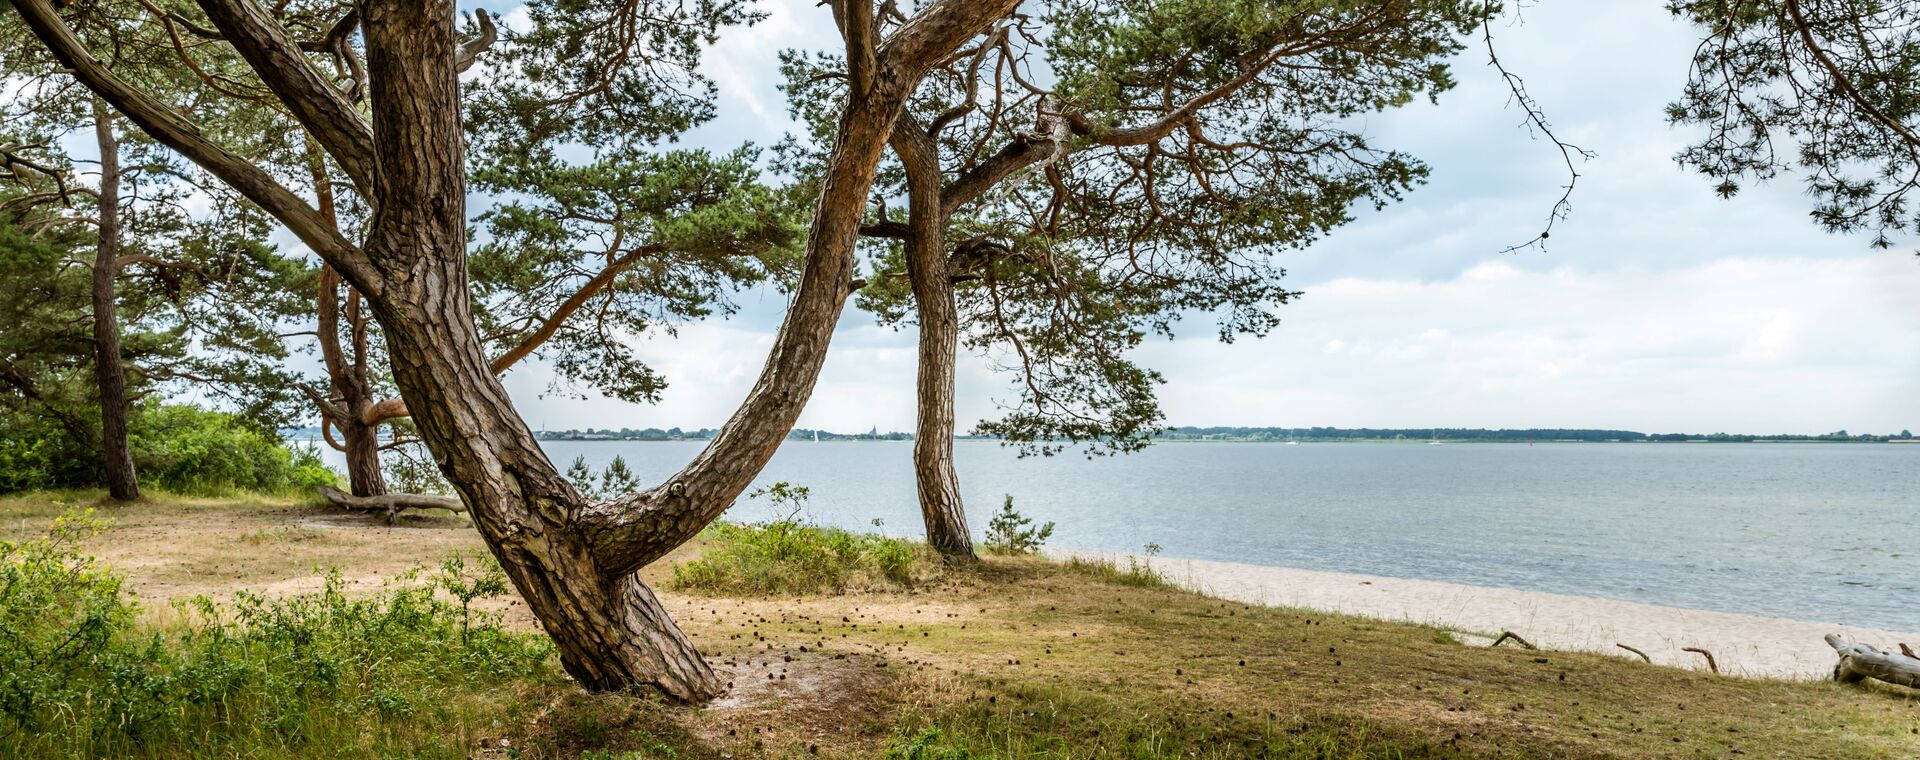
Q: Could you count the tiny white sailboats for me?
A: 3